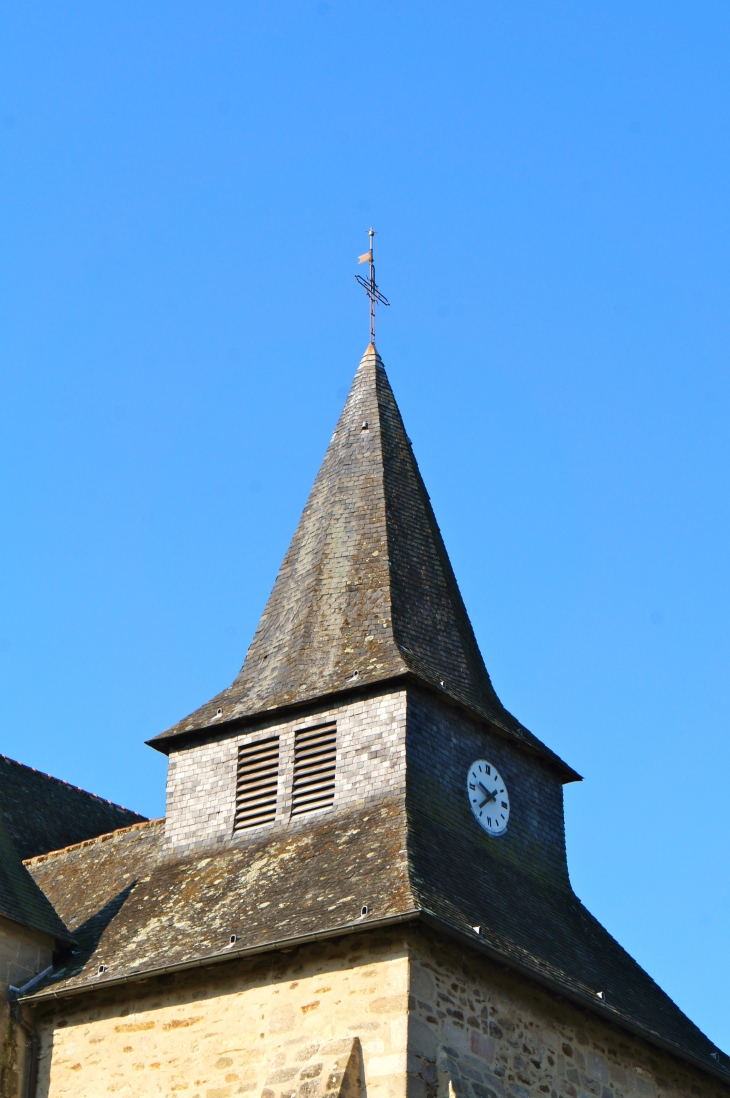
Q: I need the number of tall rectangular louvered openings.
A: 2